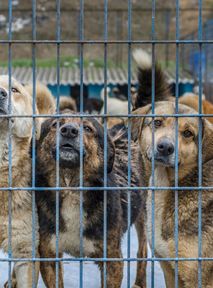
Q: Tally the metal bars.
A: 13